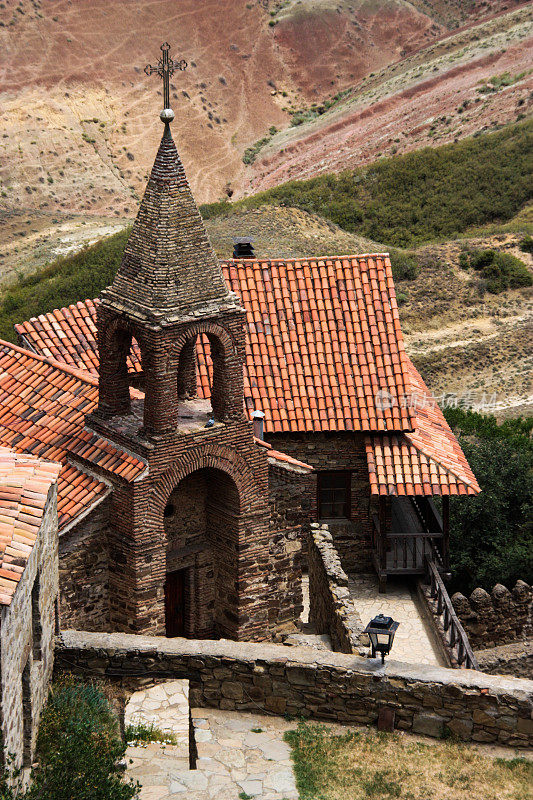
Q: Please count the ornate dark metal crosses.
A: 1